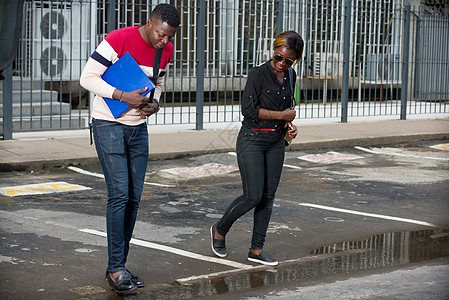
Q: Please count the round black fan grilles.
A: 2